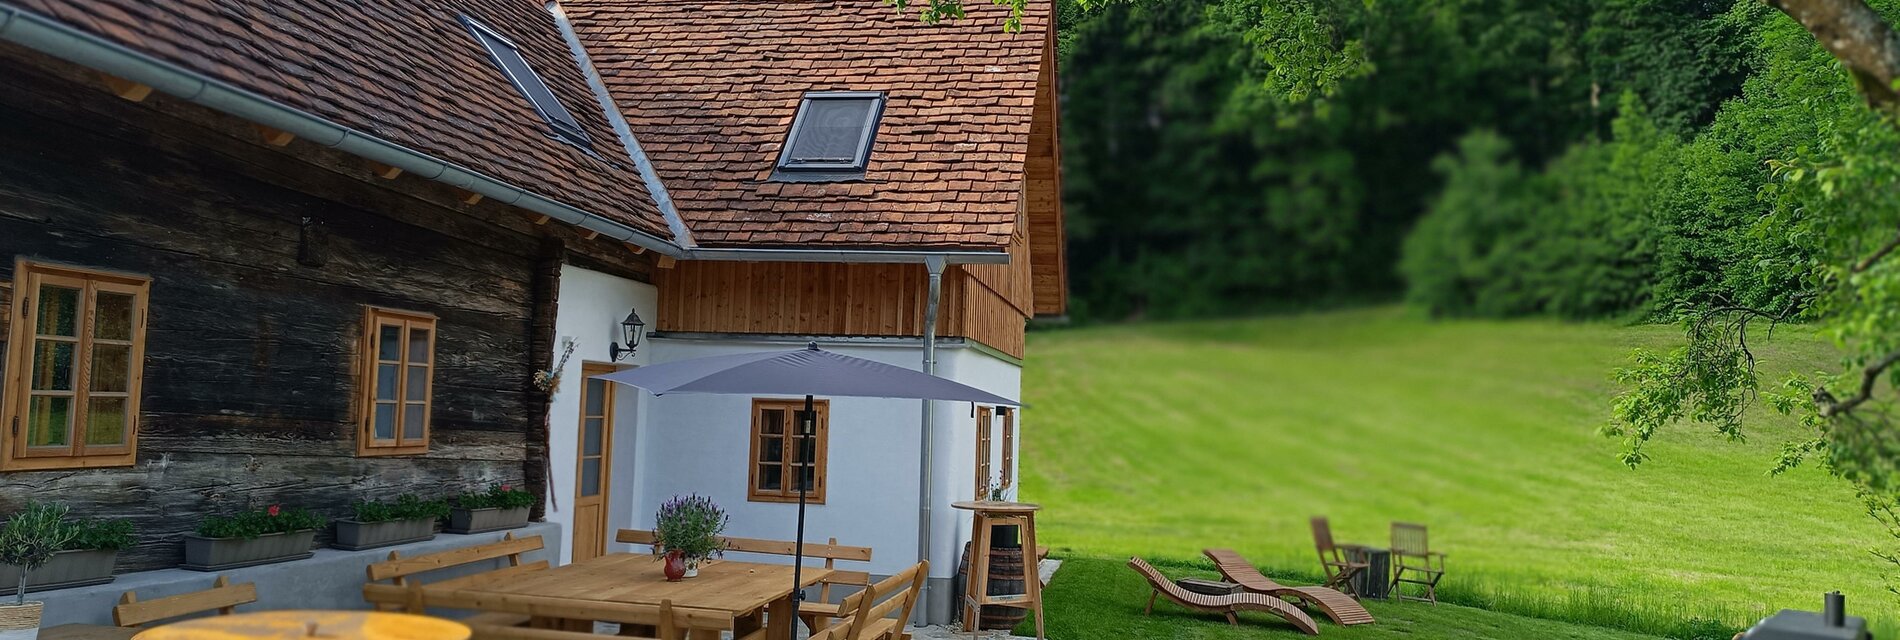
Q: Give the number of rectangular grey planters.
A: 4